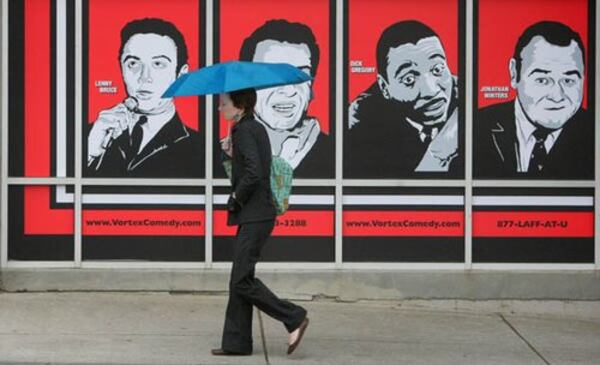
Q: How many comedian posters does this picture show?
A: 4